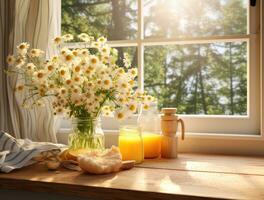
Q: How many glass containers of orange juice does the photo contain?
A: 2